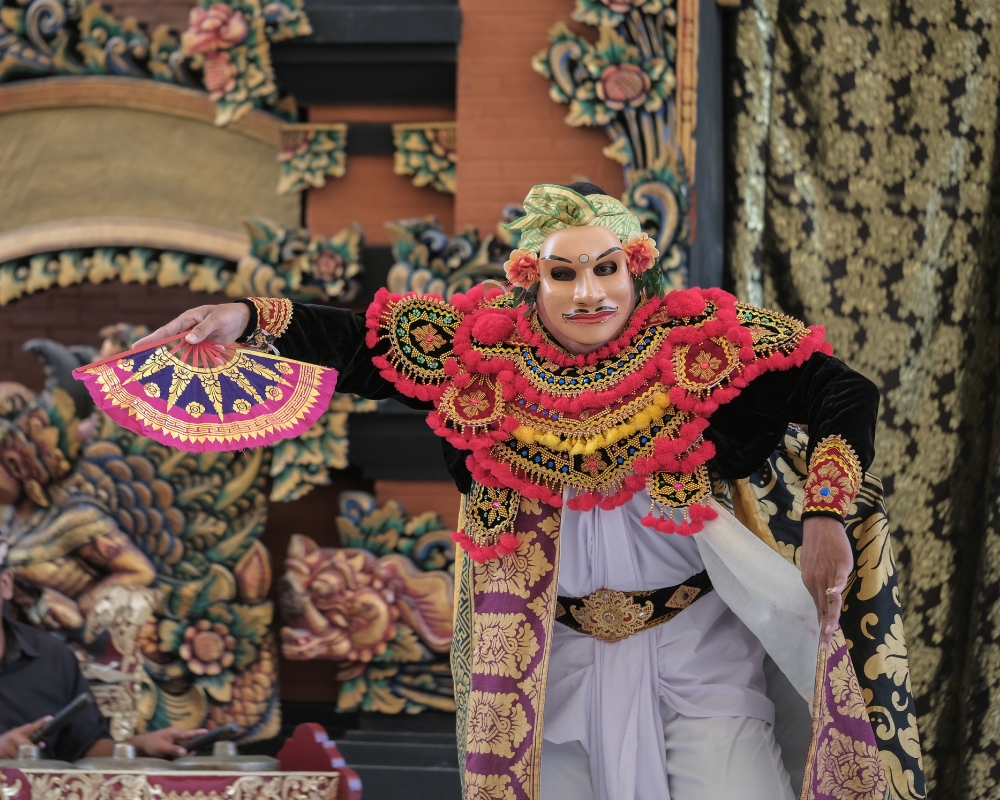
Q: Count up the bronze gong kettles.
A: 3